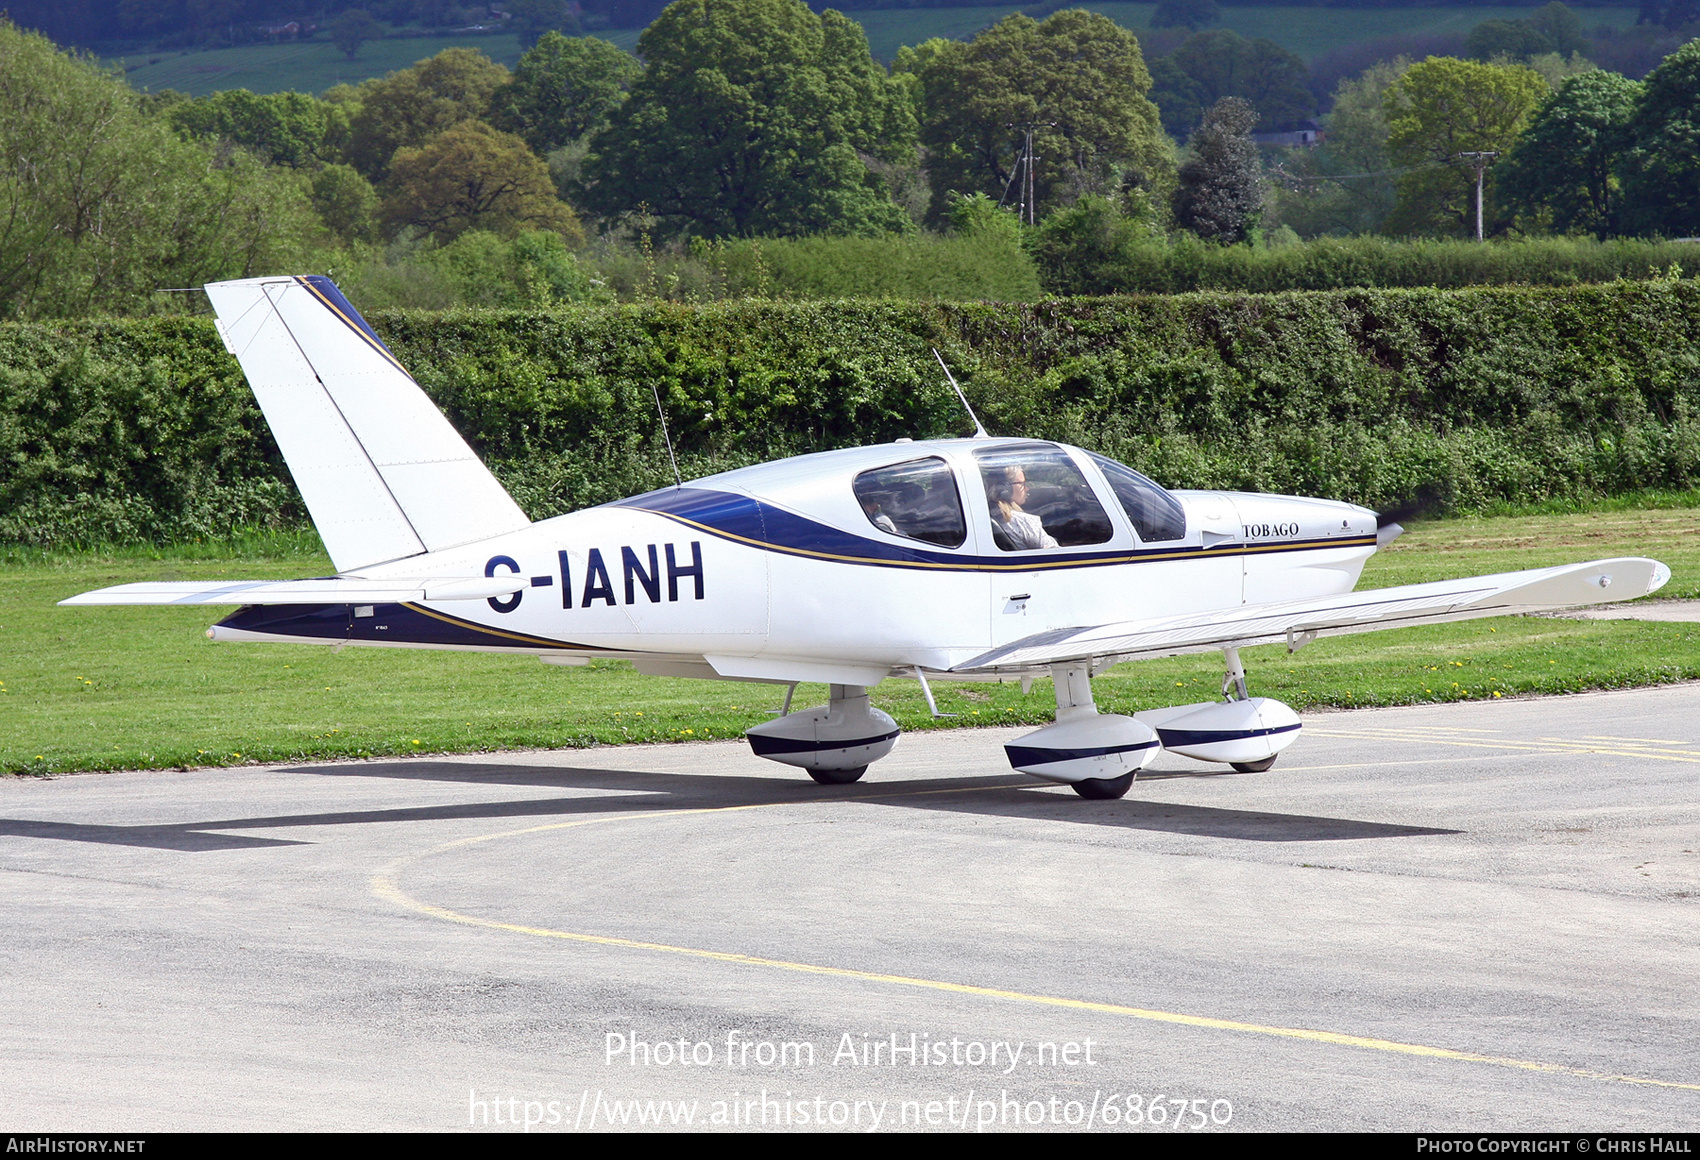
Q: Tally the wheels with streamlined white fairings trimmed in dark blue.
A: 3